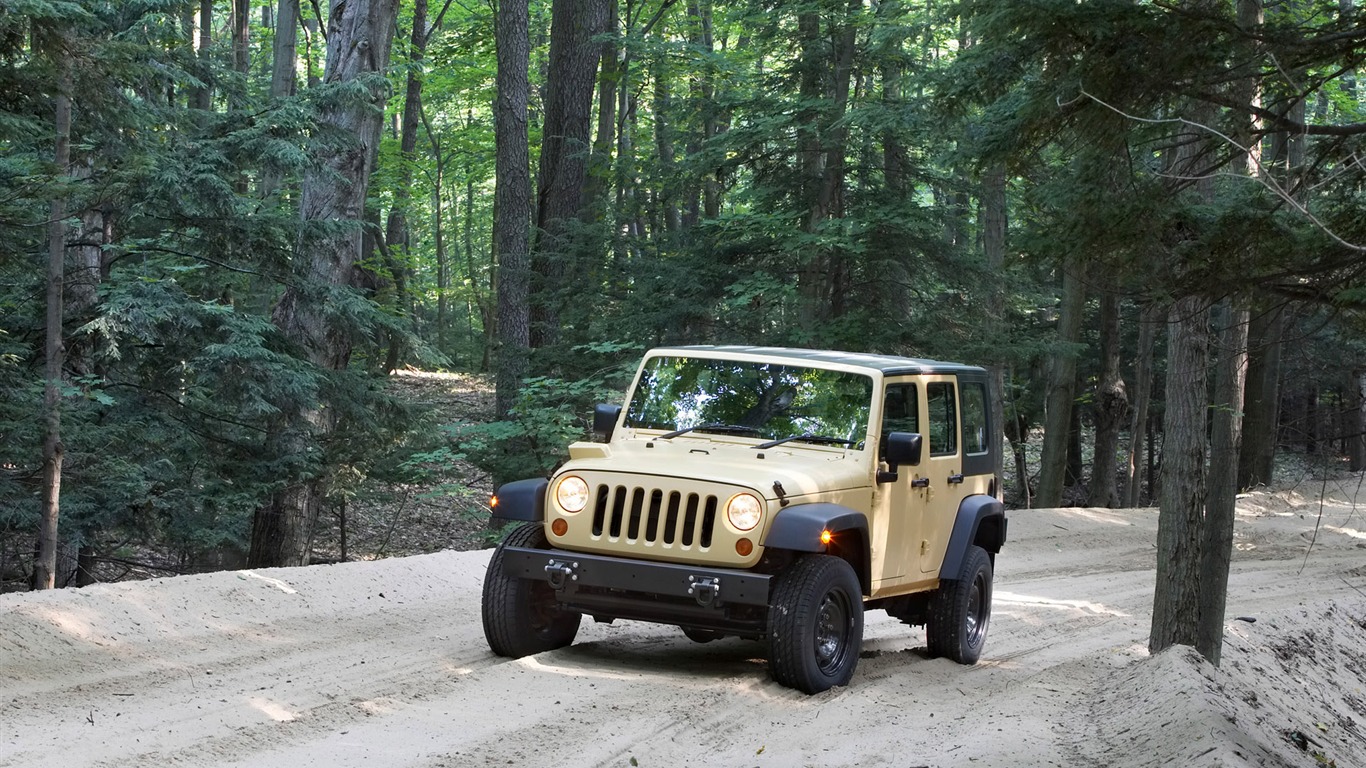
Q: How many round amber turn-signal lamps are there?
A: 2